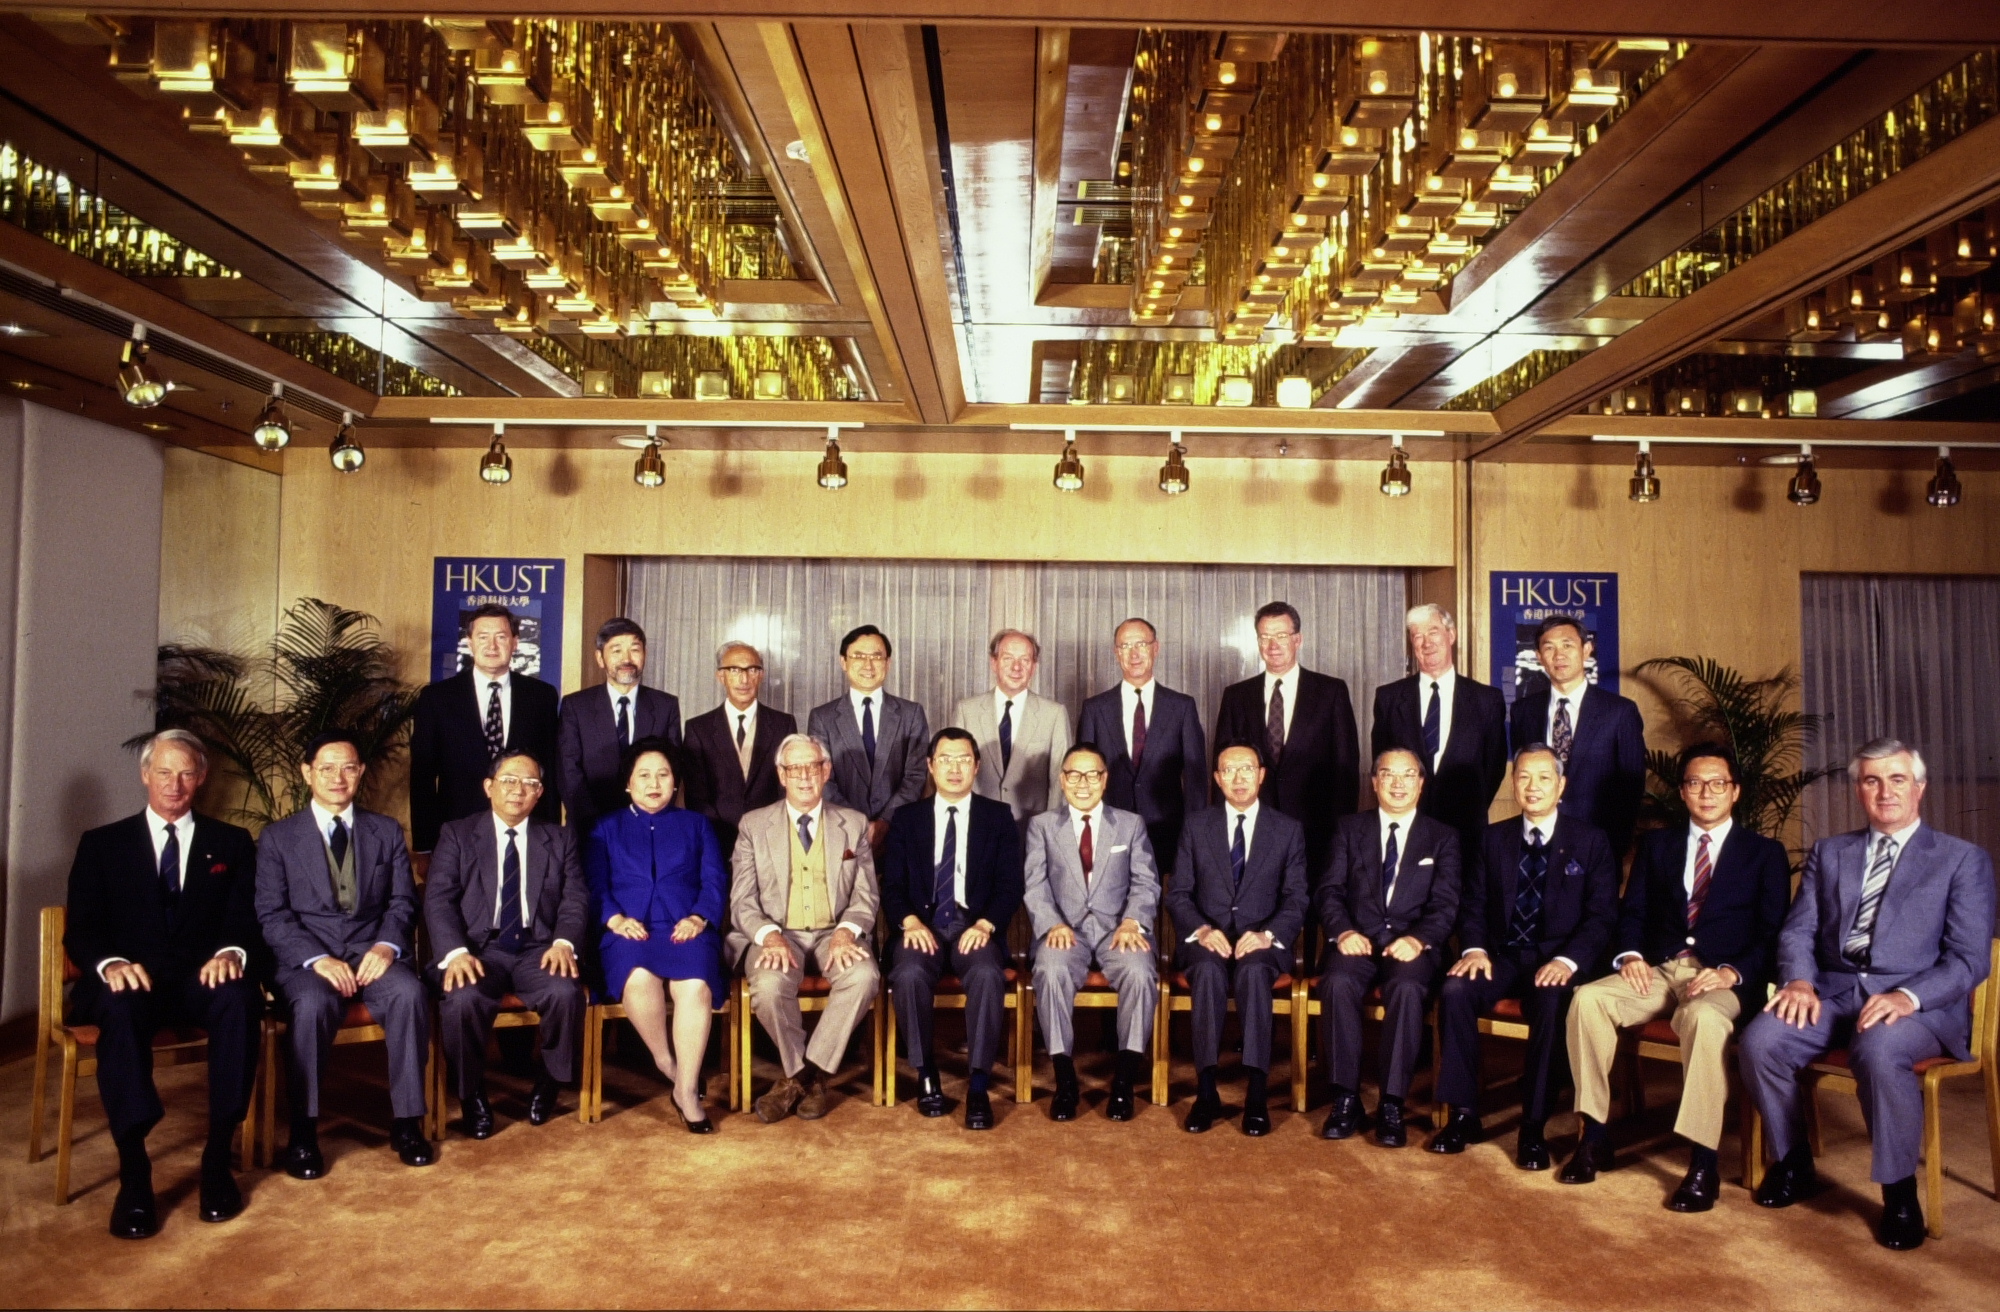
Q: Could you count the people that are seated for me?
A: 12